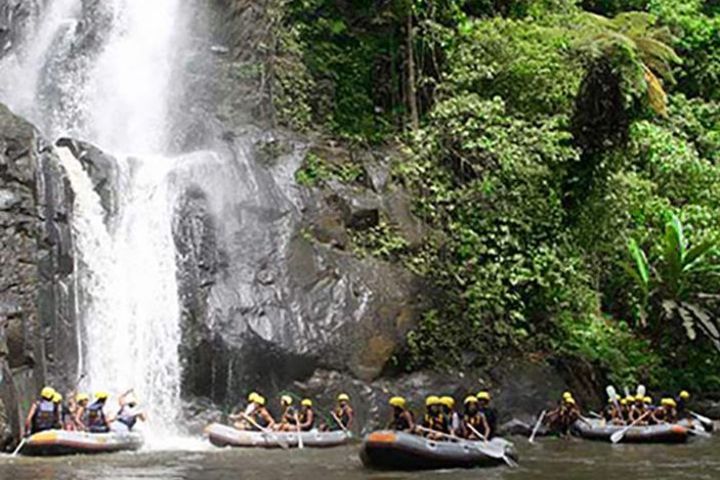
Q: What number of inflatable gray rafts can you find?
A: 4